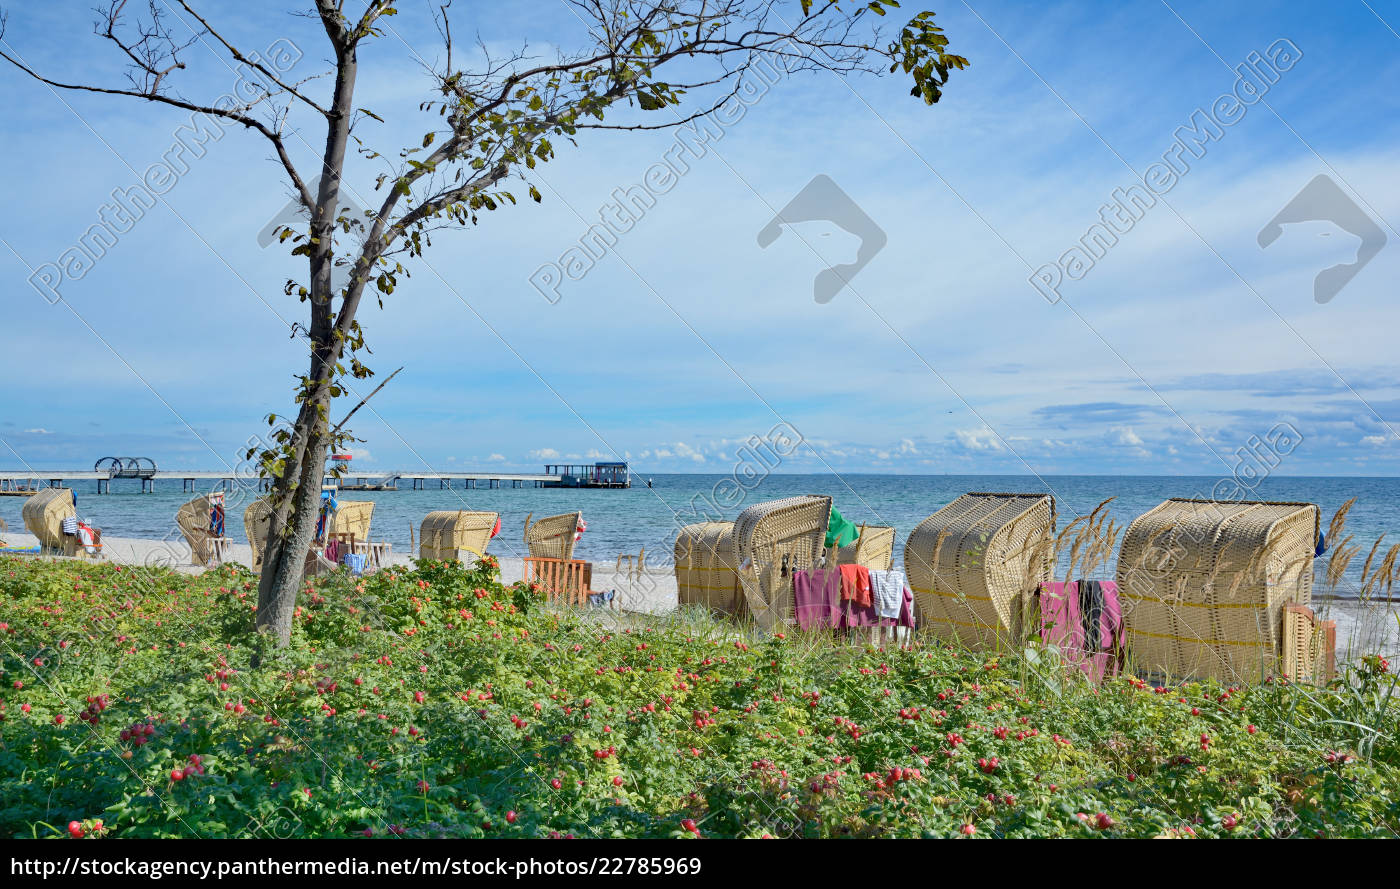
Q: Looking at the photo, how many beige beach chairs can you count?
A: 11